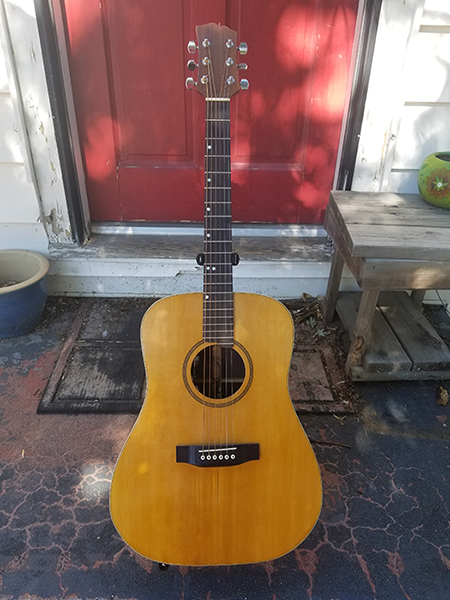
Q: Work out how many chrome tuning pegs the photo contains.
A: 6